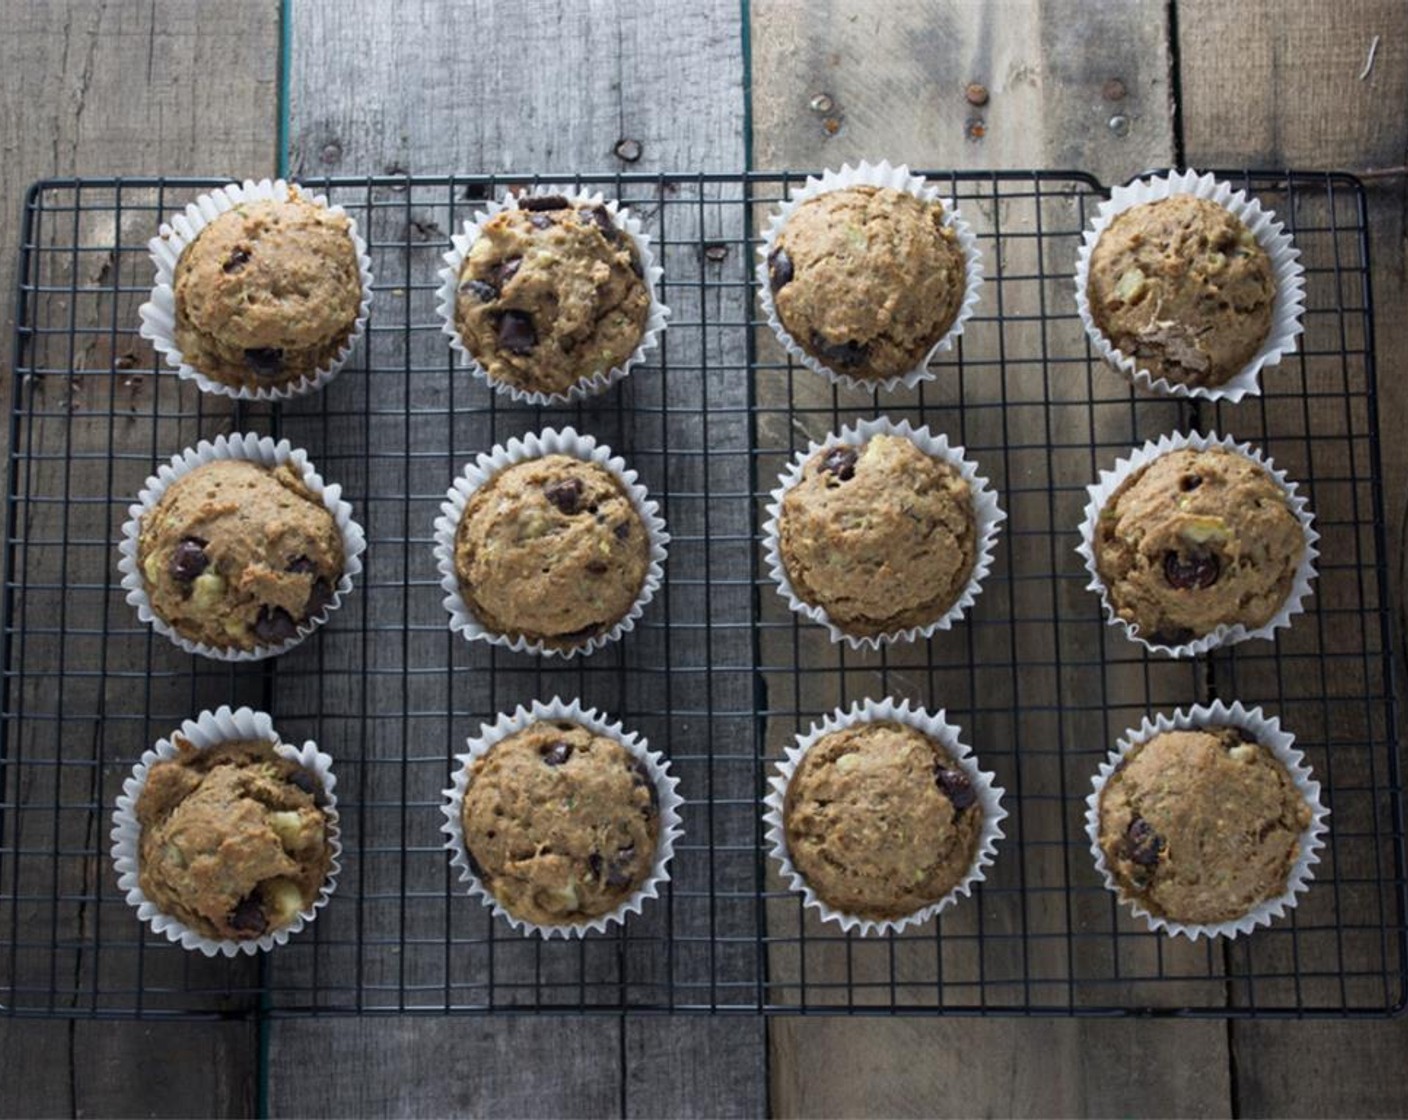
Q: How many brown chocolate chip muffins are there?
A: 12